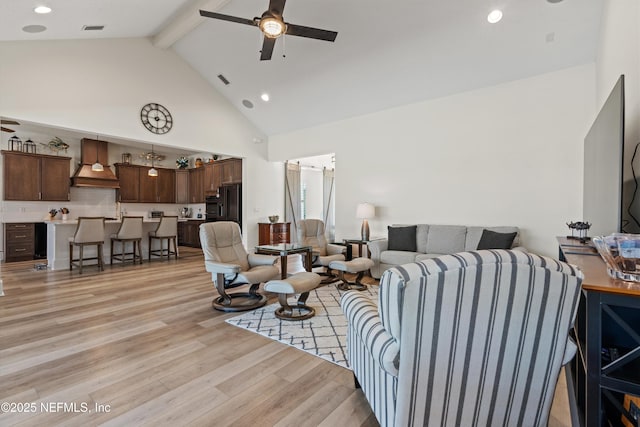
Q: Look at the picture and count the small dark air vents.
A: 2